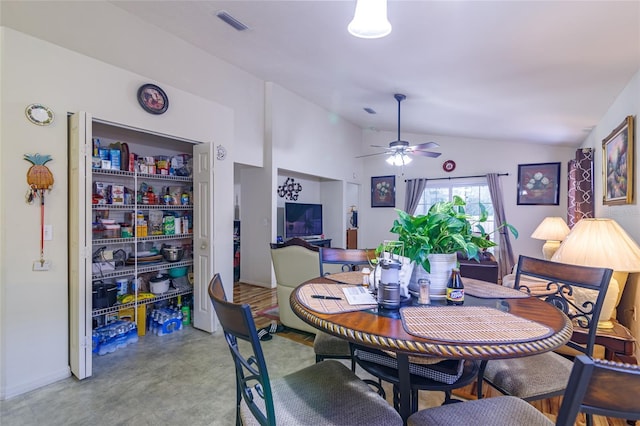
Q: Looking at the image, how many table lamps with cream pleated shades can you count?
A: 2